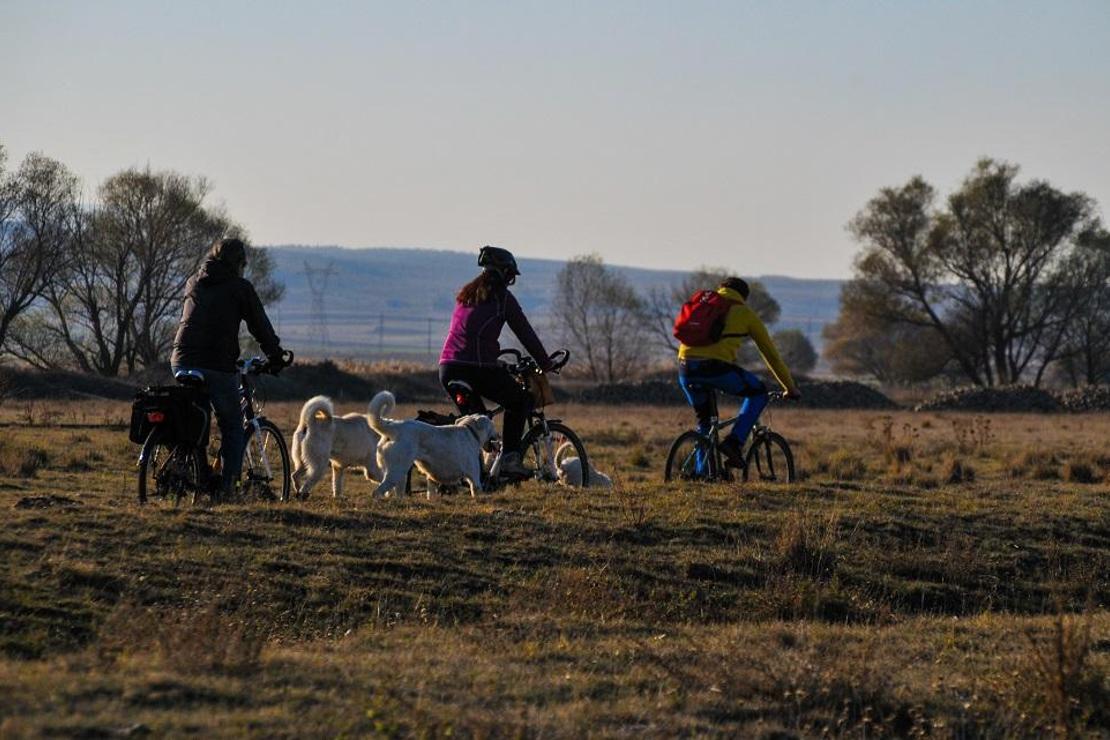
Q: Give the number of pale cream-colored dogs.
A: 3